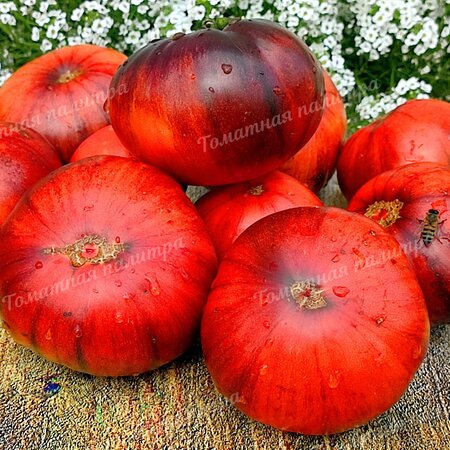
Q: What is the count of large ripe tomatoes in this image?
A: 10